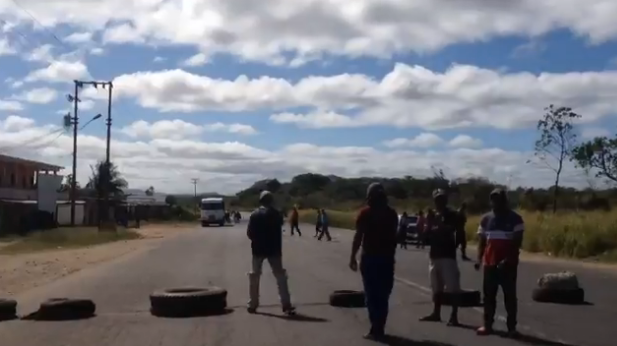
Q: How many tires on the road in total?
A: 6